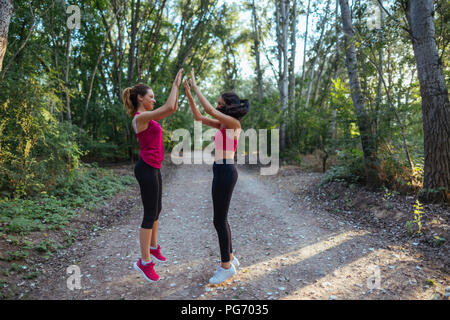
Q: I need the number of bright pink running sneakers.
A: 2